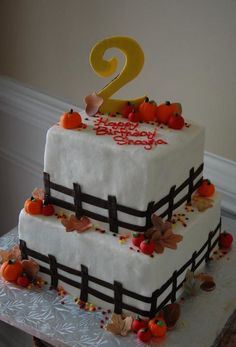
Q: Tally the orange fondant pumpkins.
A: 7